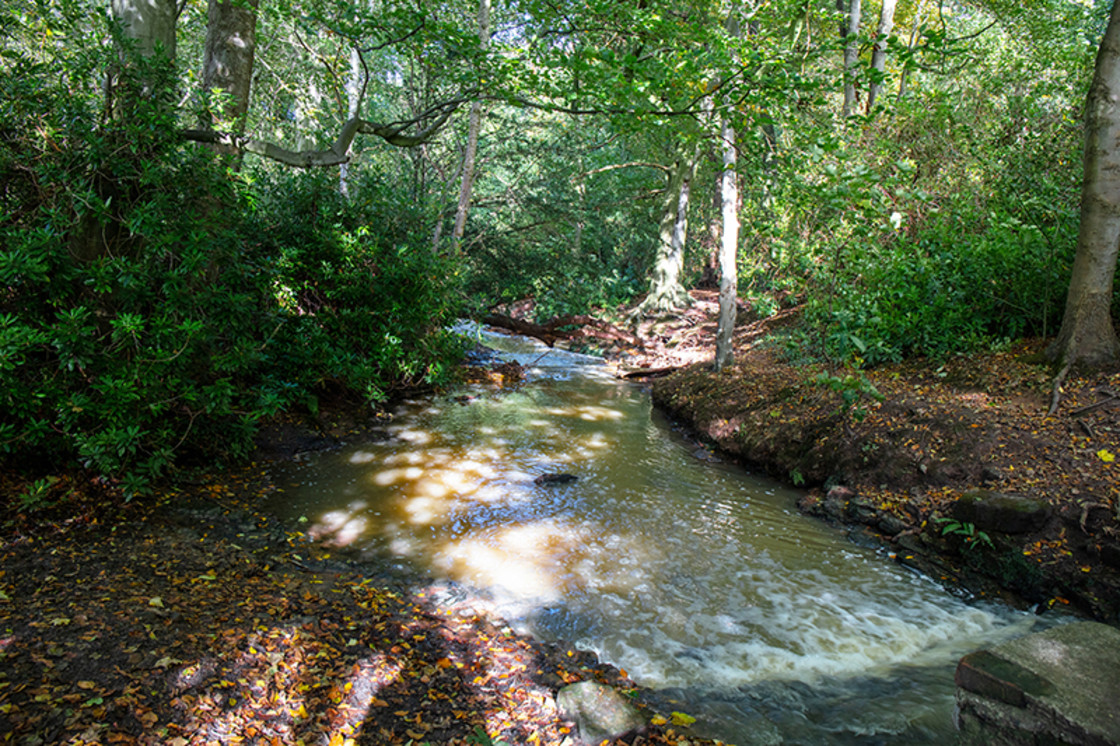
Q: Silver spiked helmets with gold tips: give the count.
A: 0